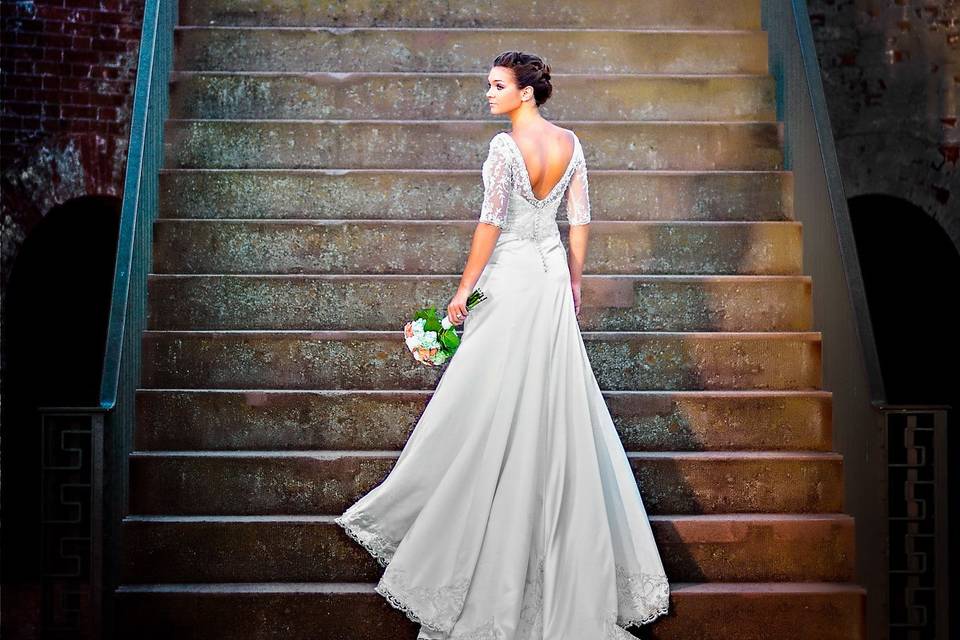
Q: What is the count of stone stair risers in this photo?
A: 12